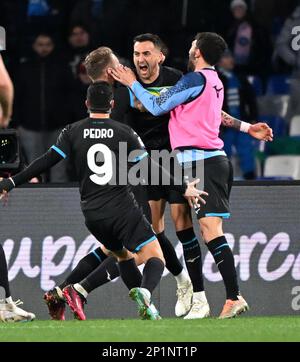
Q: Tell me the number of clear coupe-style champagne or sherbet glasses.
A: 0